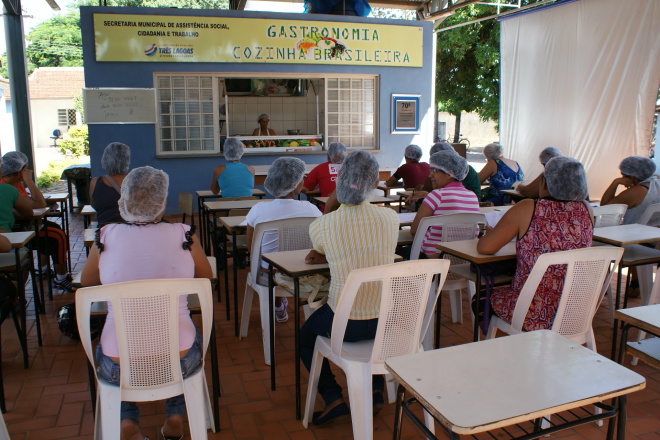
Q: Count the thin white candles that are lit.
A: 0